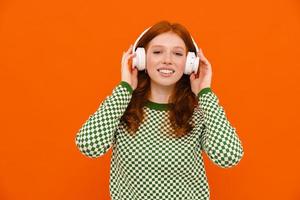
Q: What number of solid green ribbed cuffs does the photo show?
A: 2